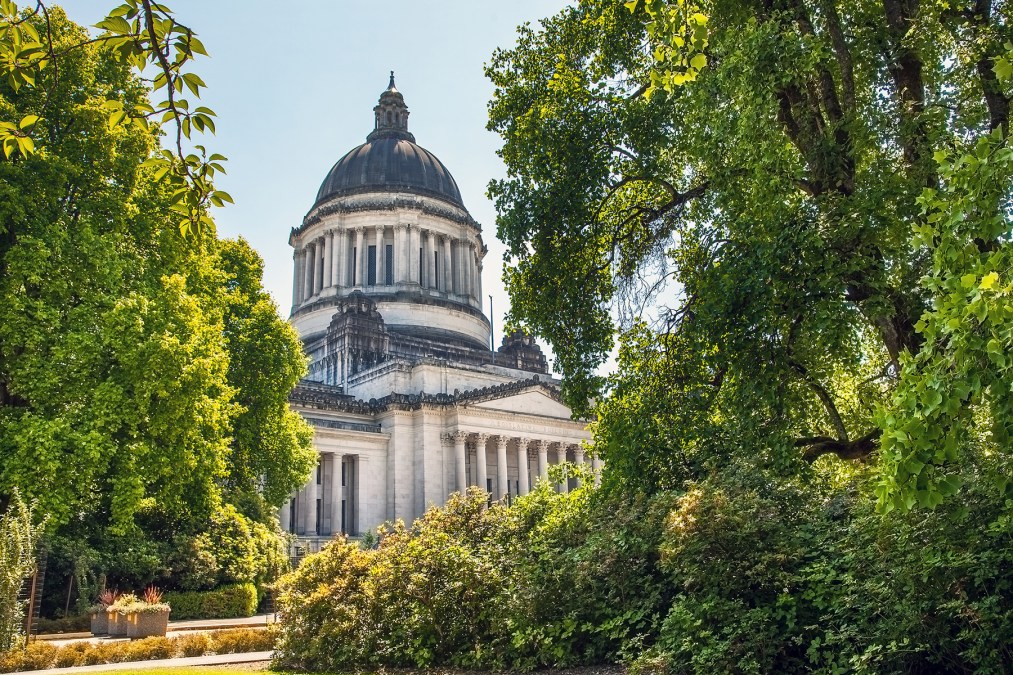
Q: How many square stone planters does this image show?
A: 3